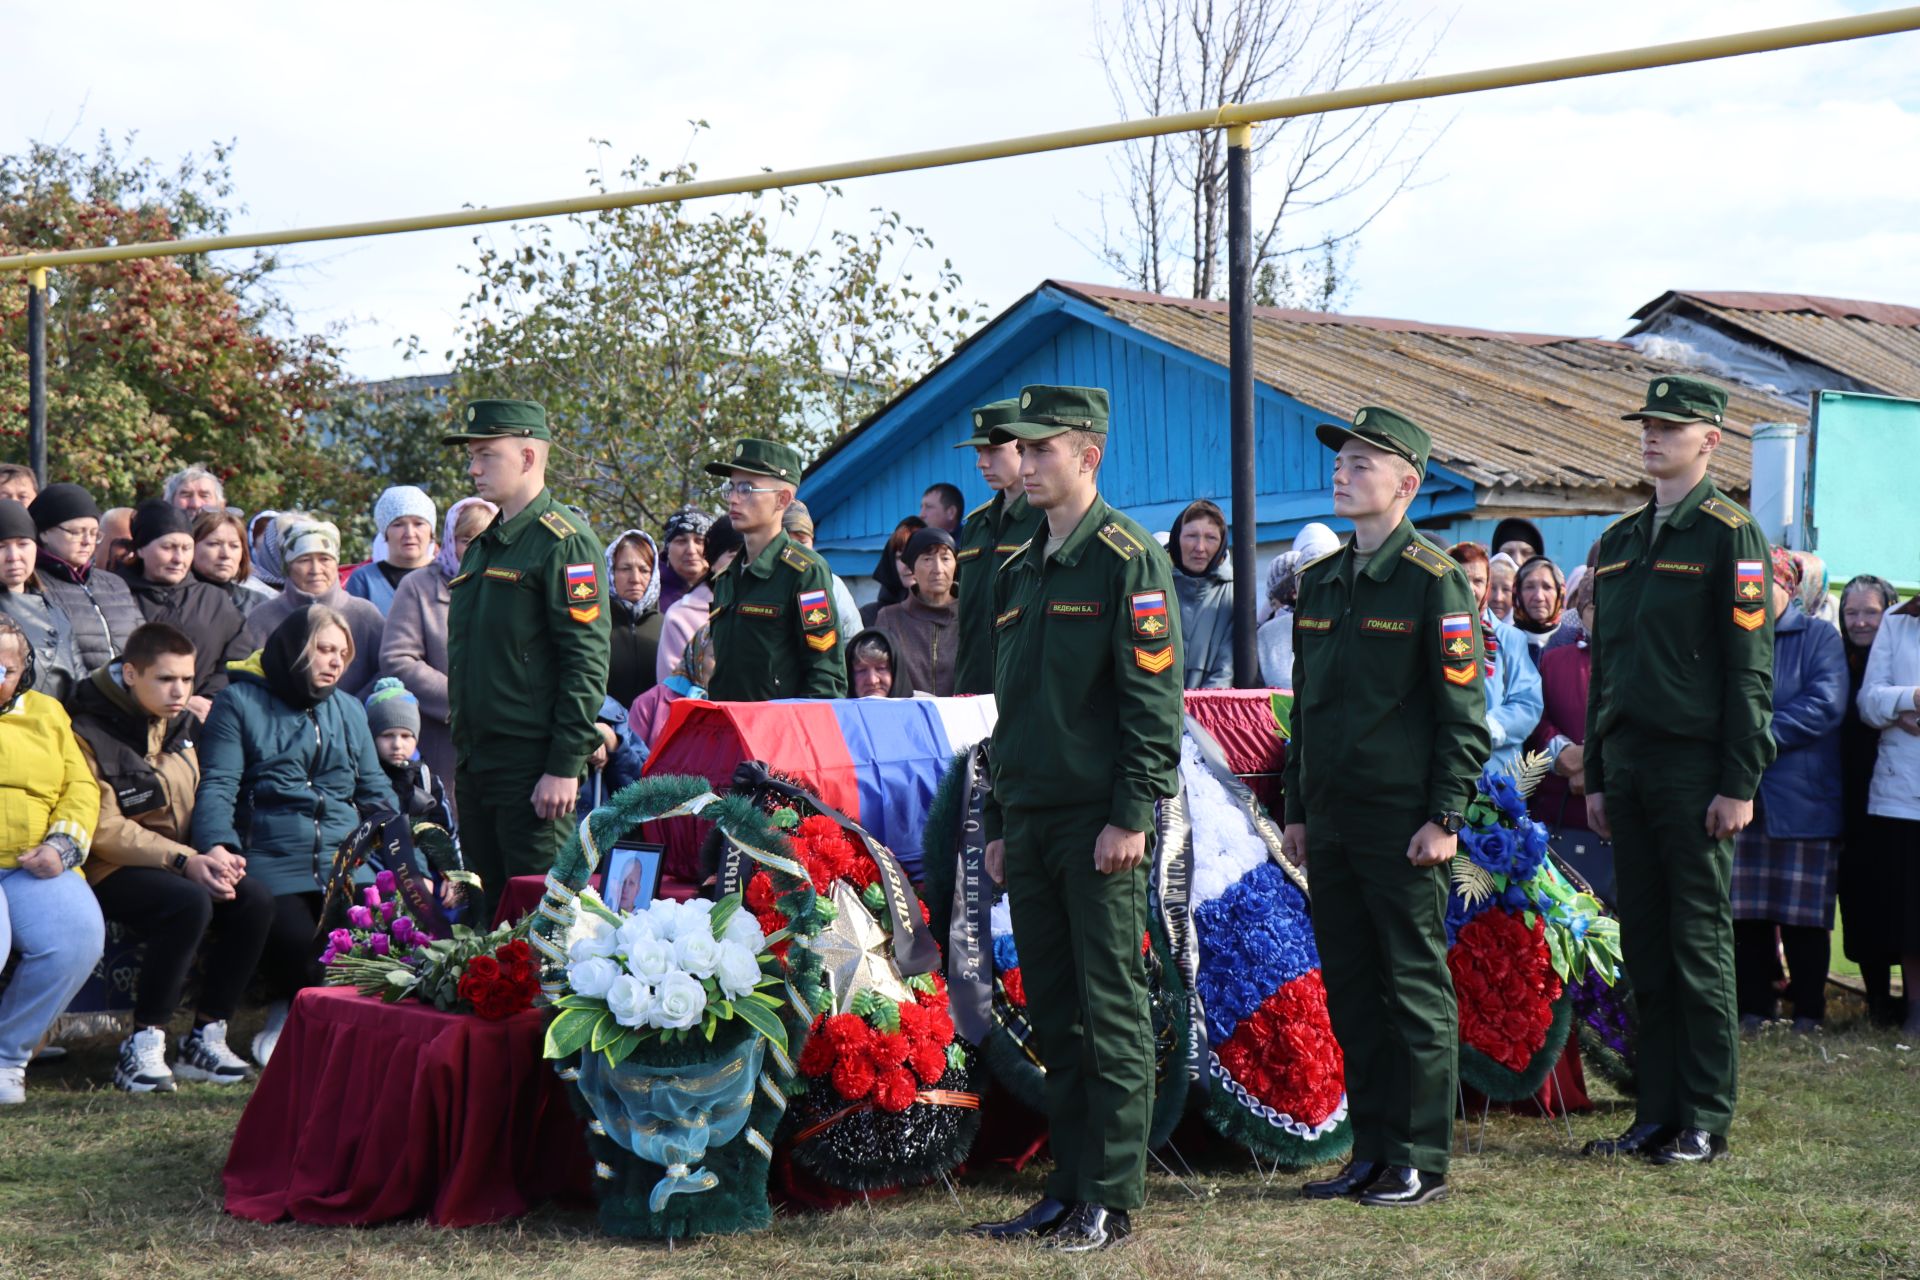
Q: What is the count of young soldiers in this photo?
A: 6